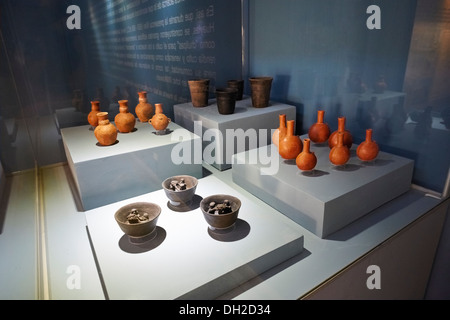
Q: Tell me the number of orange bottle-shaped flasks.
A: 12